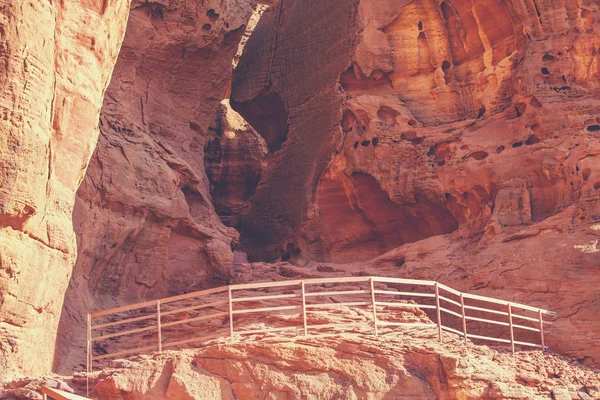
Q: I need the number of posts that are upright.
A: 9